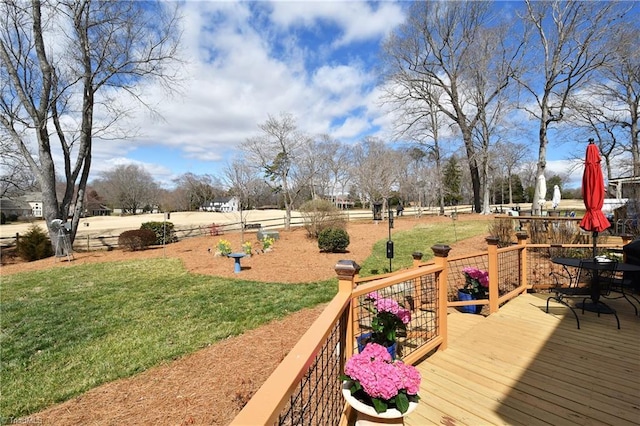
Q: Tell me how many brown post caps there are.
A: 6